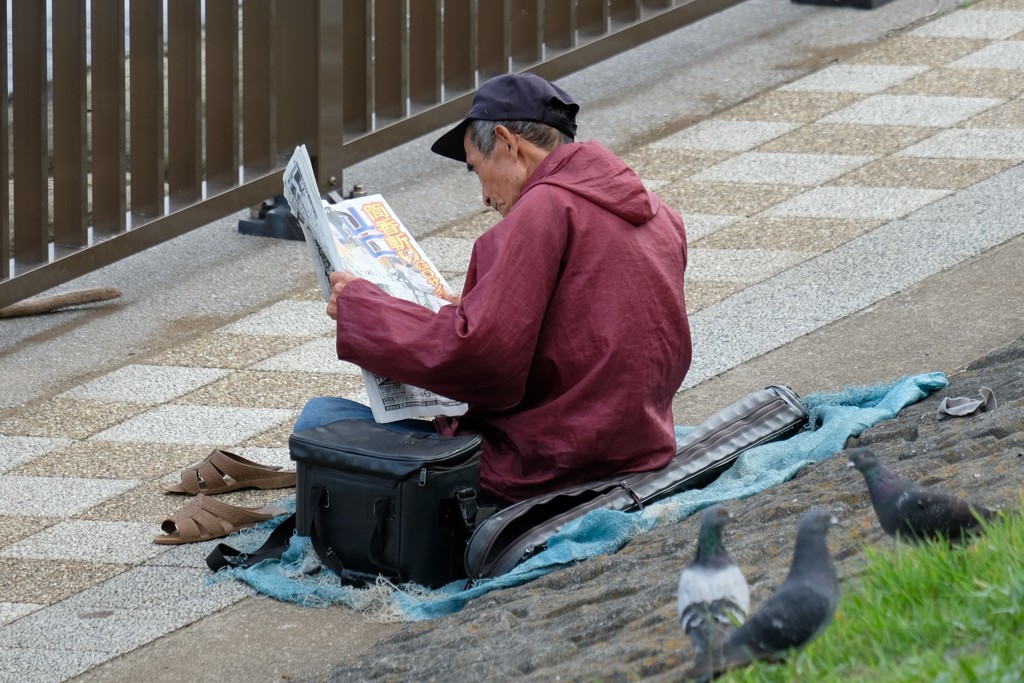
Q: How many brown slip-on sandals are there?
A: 2